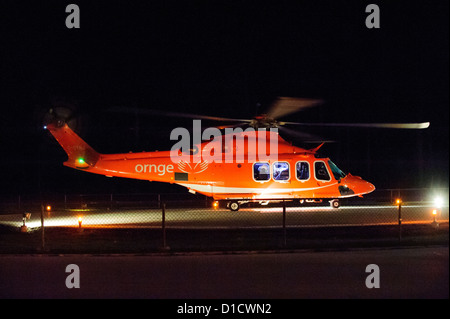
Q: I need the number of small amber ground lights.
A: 5